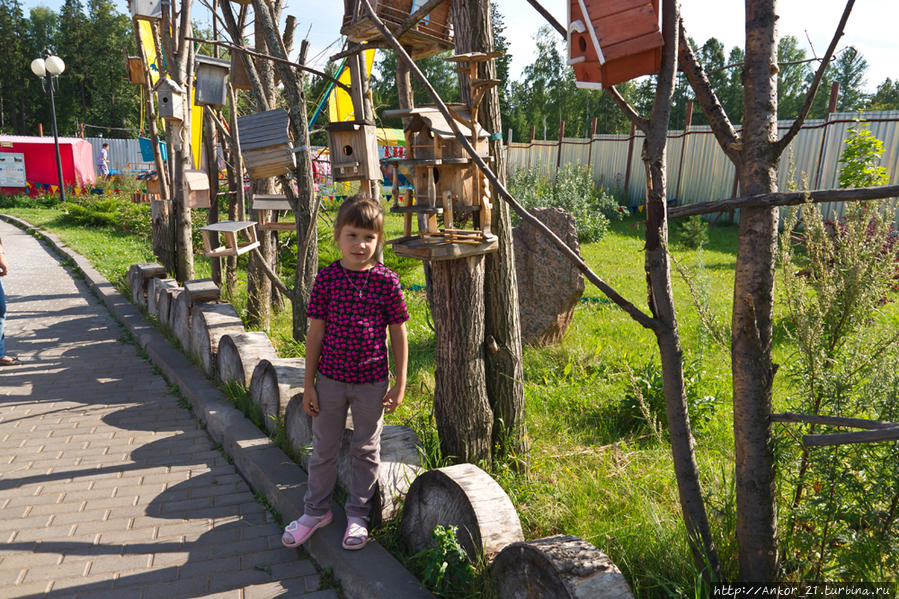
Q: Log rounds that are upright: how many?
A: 11